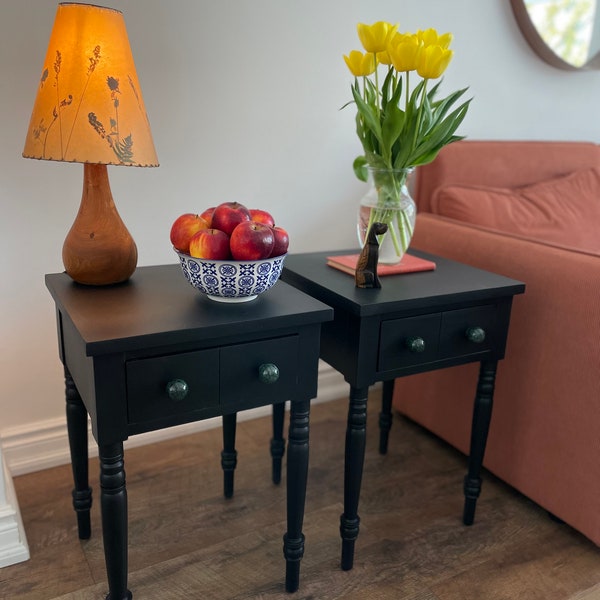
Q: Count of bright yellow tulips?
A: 6